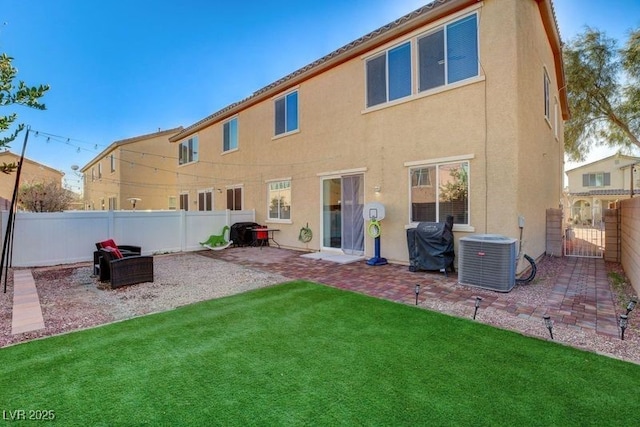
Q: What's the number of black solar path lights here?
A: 5